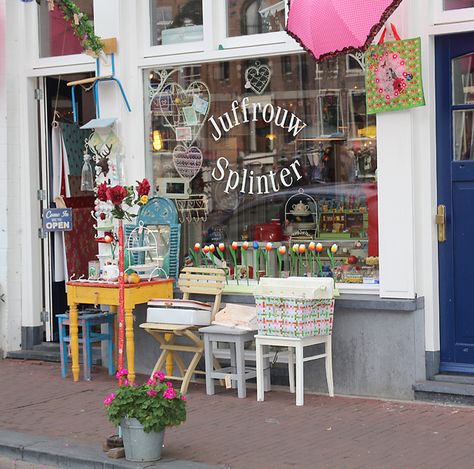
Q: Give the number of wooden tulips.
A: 14